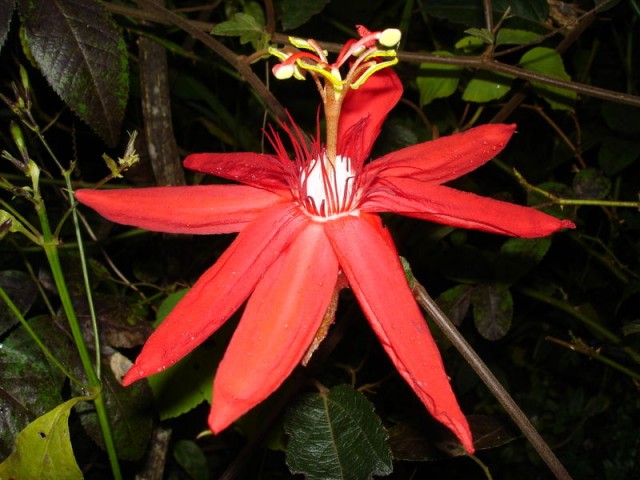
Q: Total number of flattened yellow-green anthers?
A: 5